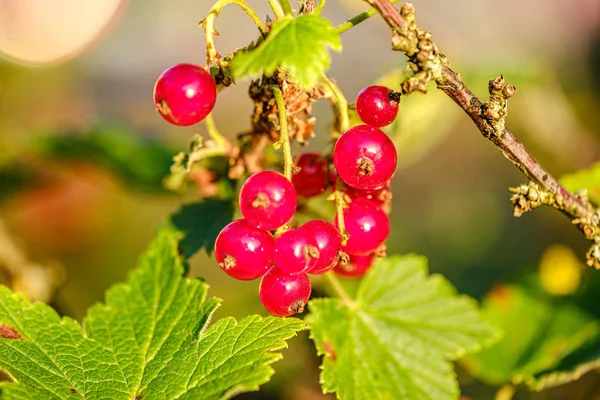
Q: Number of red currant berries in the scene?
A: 12